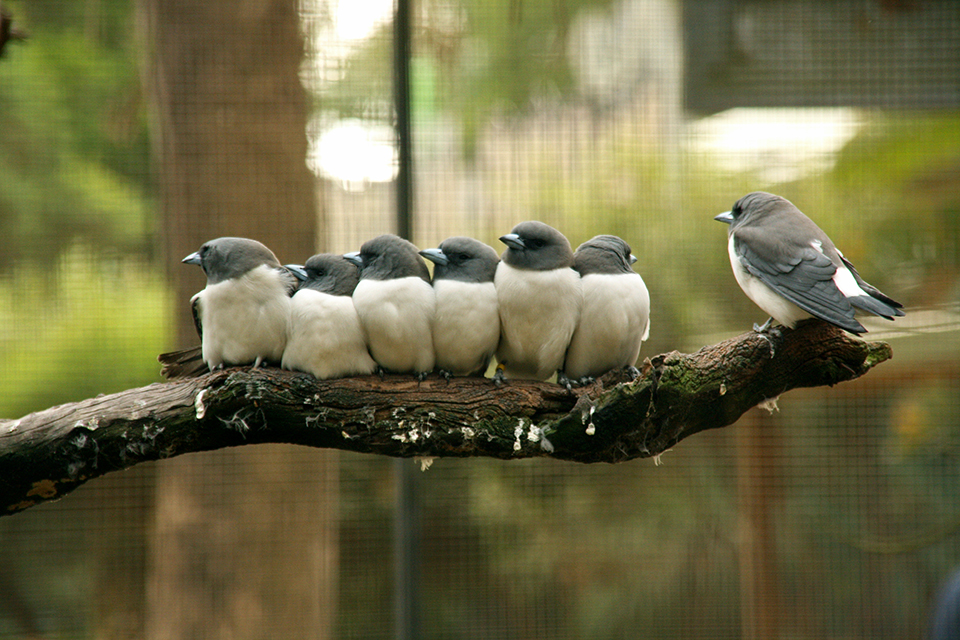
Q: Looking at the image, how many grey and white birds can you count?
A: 7